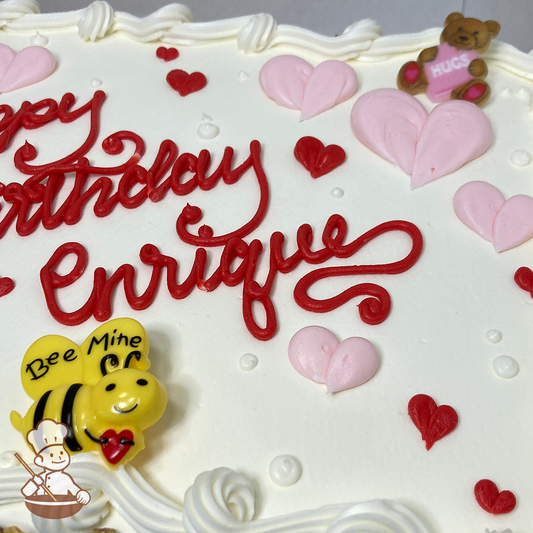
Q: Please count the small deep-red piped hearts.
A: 7